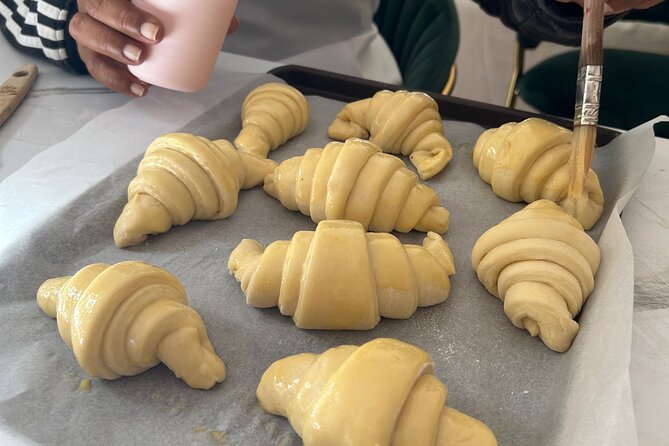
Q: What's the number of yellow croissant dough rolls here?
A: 9